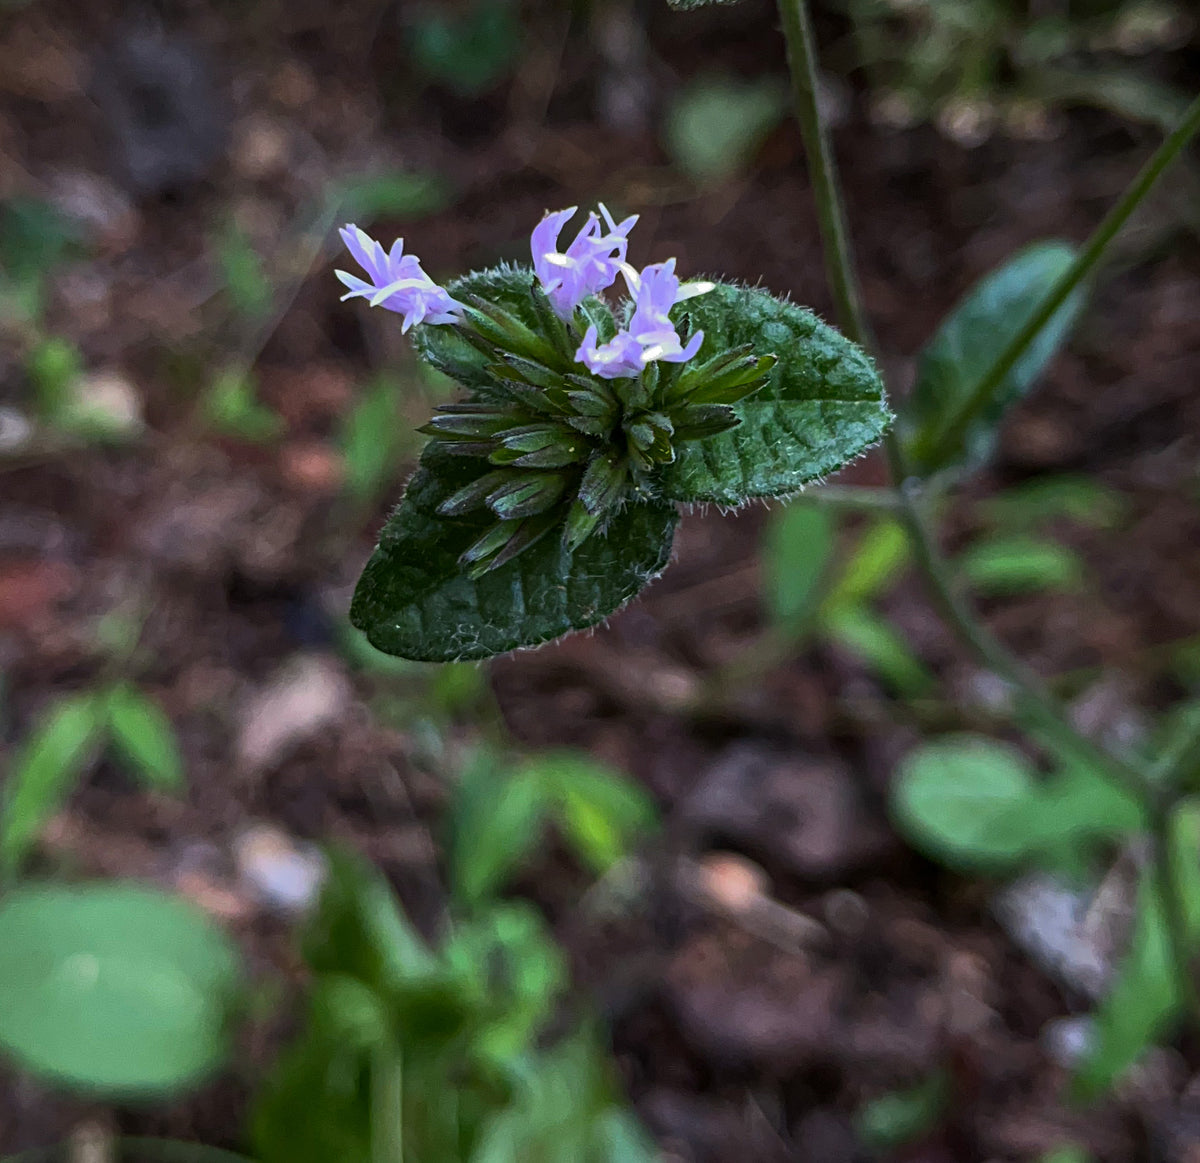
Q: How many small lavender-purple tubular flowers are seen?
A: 3